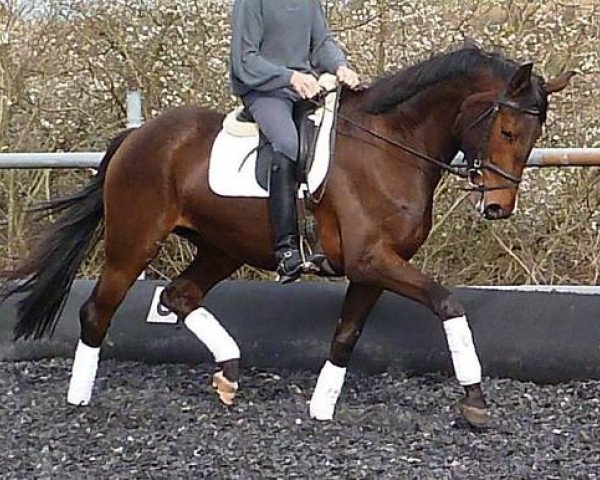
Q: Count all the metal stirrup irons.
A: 1